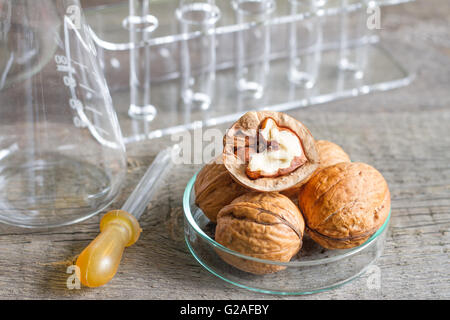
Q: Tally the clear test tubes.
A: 5